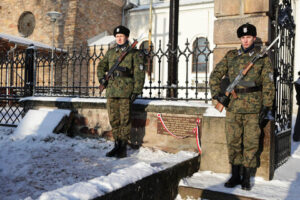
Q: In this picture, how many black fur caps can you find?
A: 2